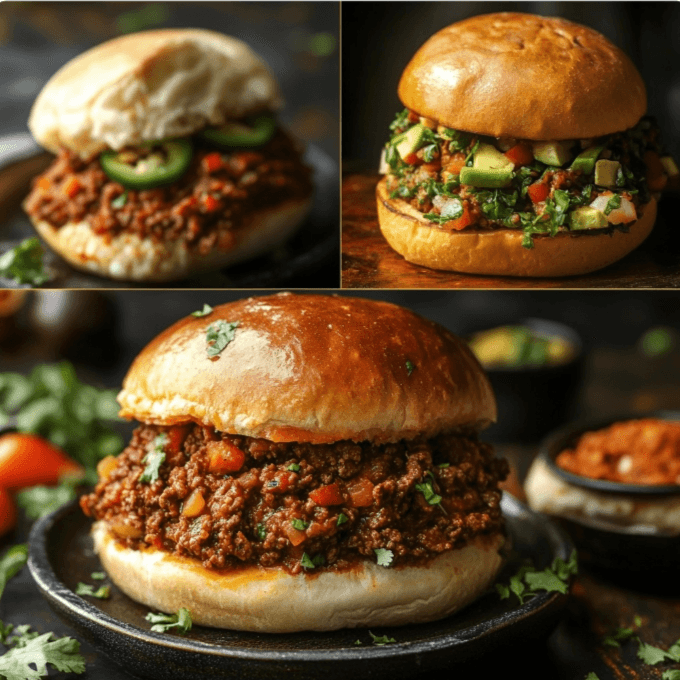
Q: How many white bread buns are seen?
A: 1